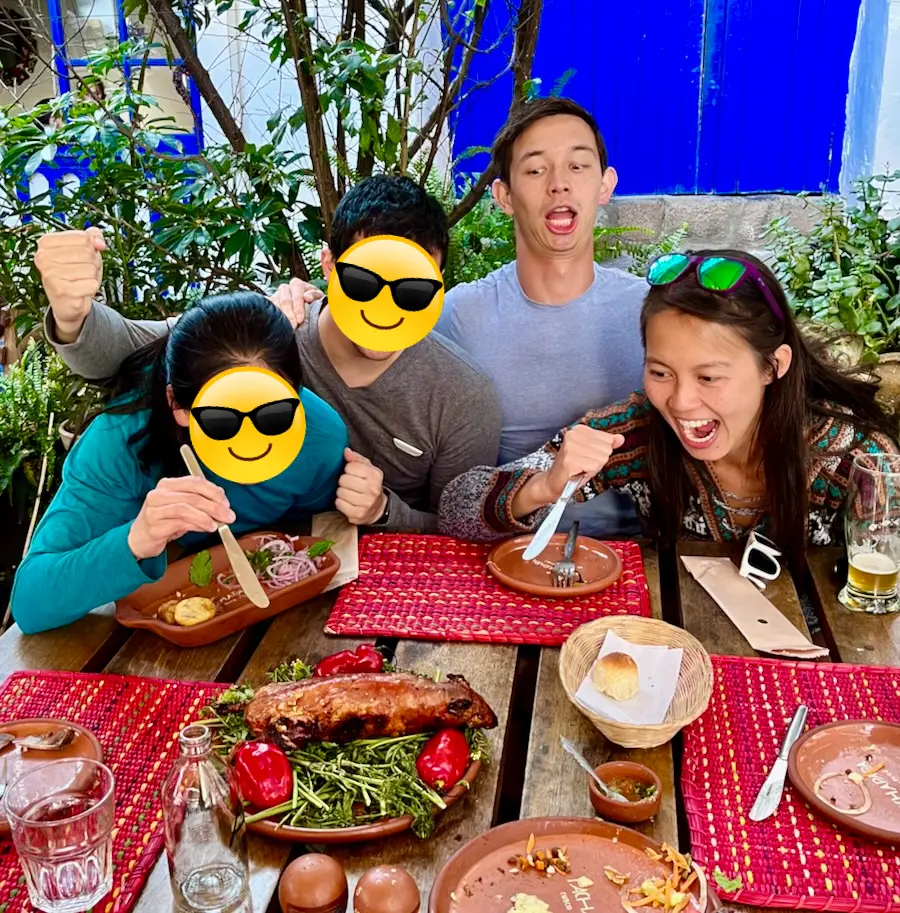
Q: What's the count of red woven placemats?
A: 3